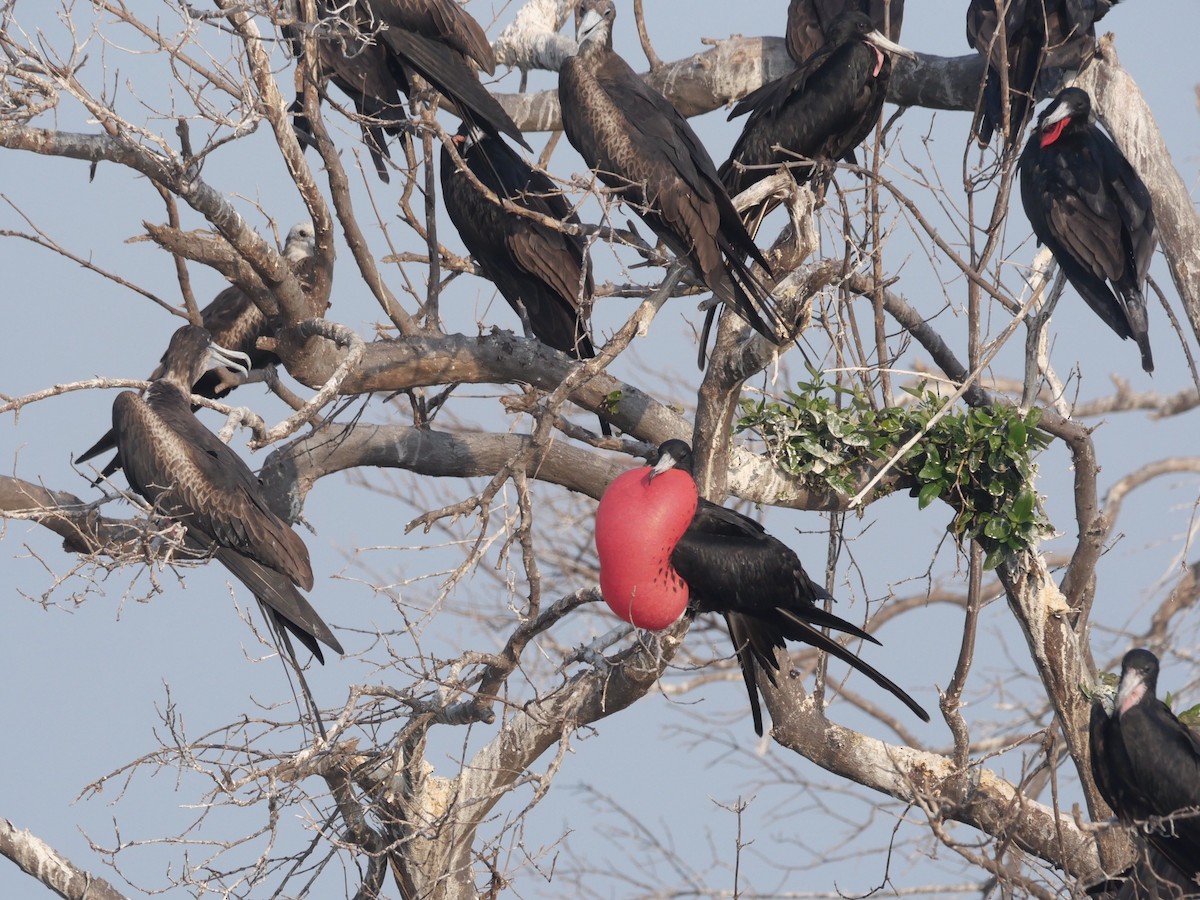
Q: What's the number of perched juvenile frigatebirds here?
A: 1